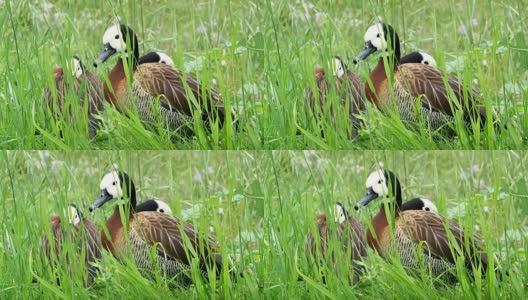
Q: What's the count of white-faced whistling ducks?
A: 12